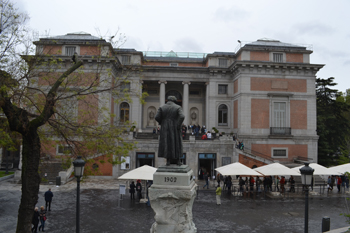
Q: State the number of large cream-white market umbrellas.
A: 5